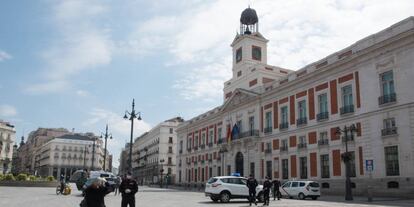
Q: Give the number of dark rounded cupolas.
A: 1